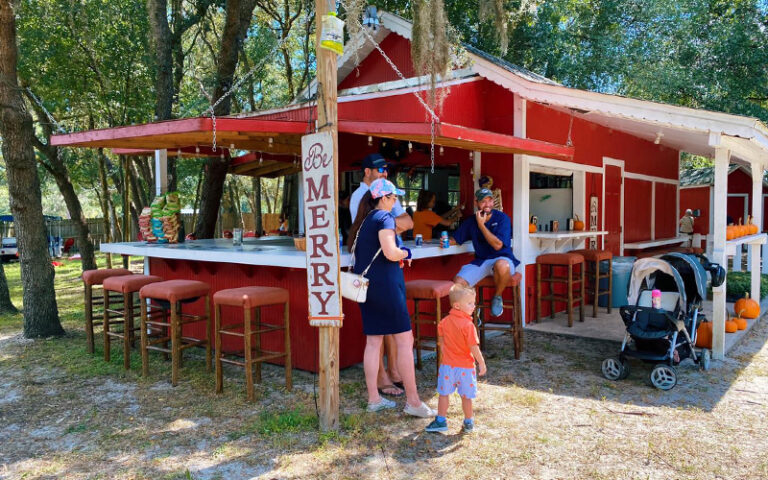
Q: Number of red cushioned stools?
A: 8